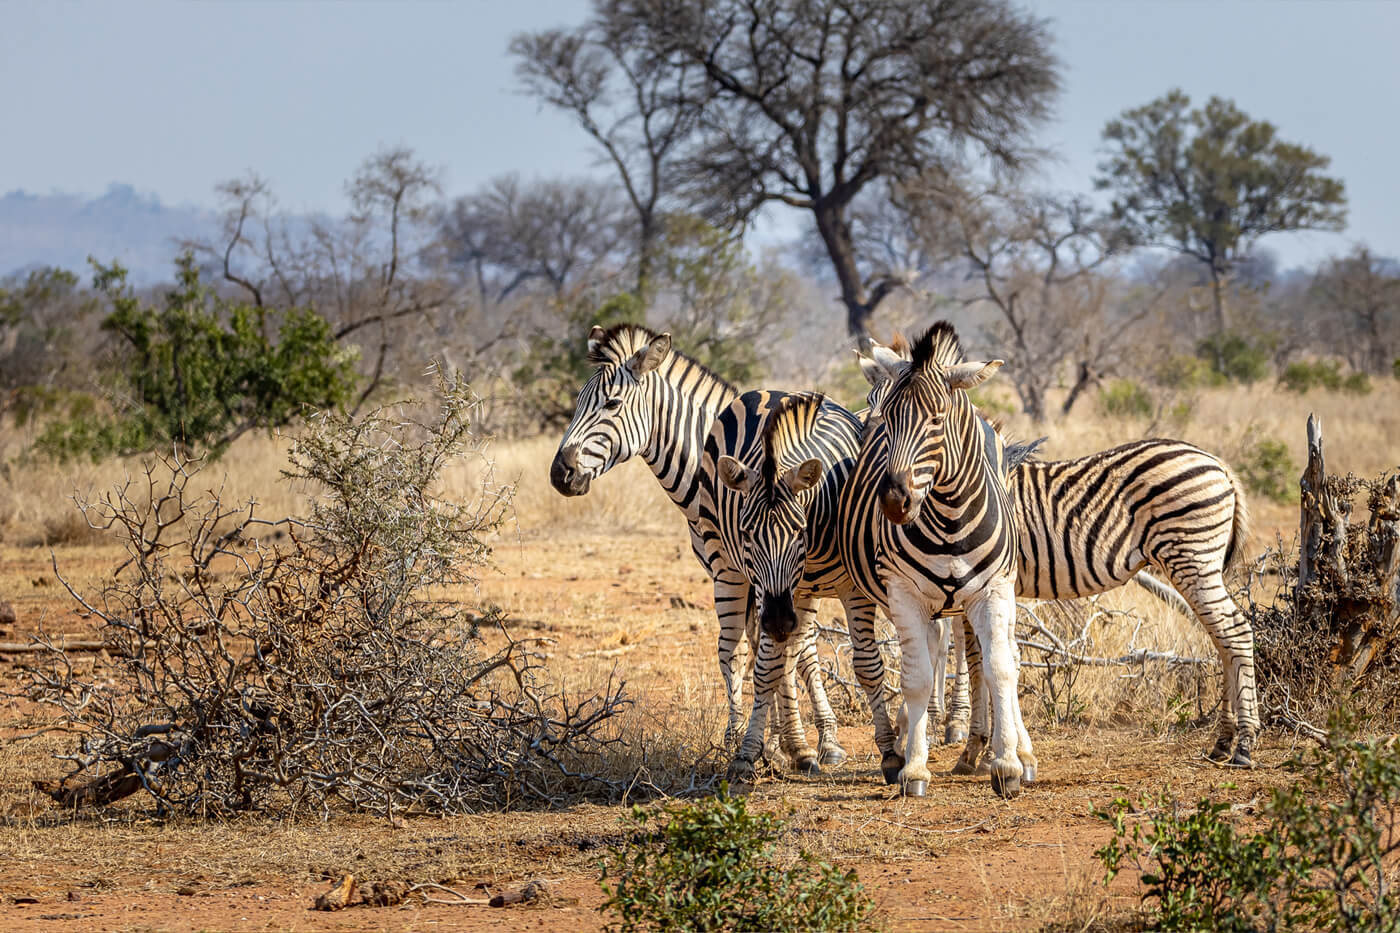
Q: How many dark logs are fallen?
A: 1